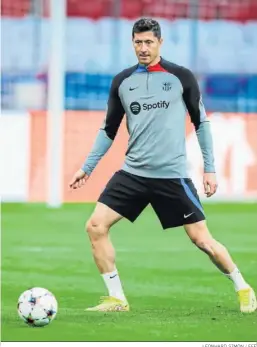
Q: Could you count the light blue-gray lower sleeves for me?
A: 2